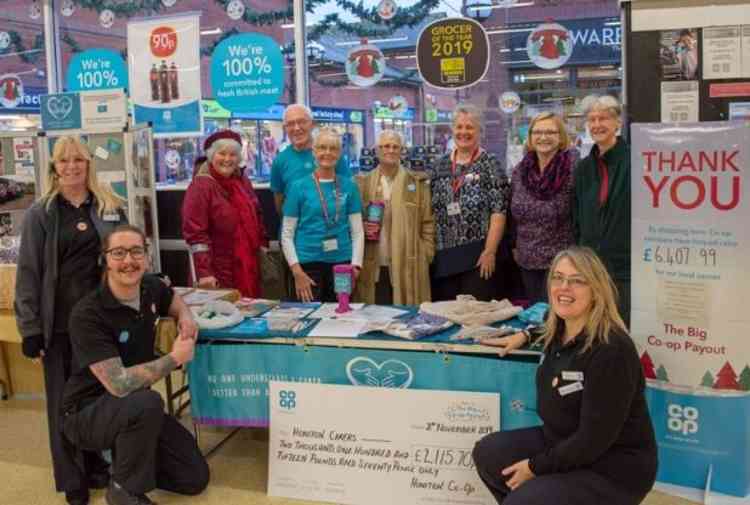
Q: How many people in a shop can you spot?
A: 10